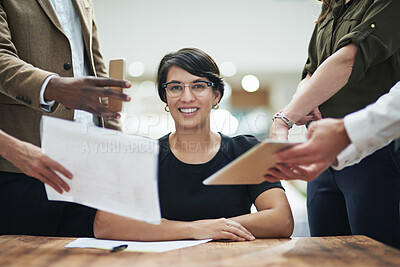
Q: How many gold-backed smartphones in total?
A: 1